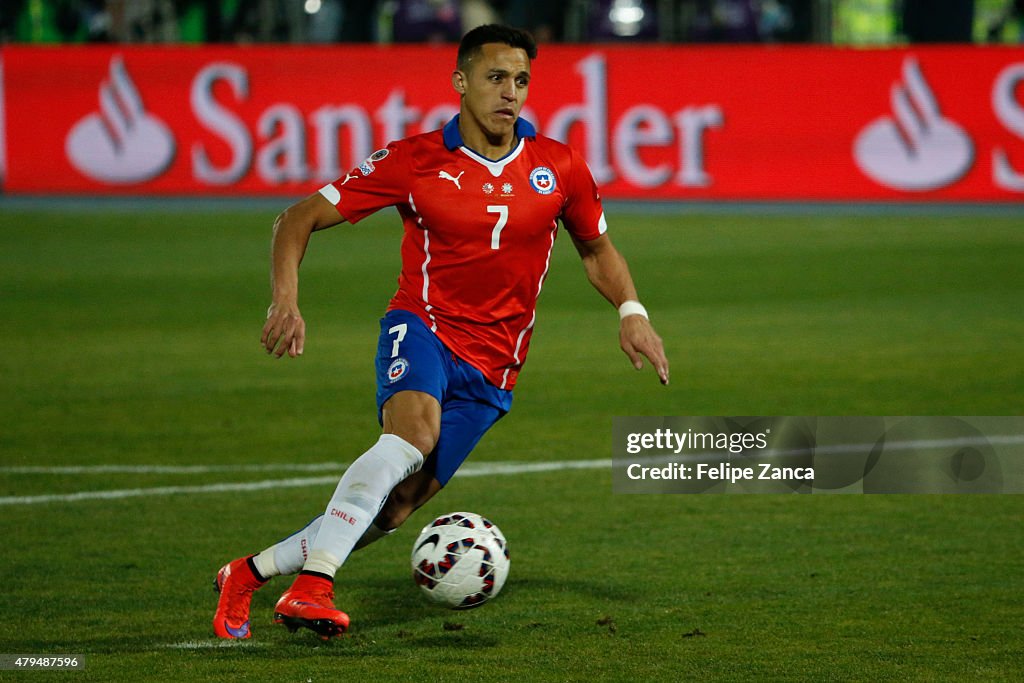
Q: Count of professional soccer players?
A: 1